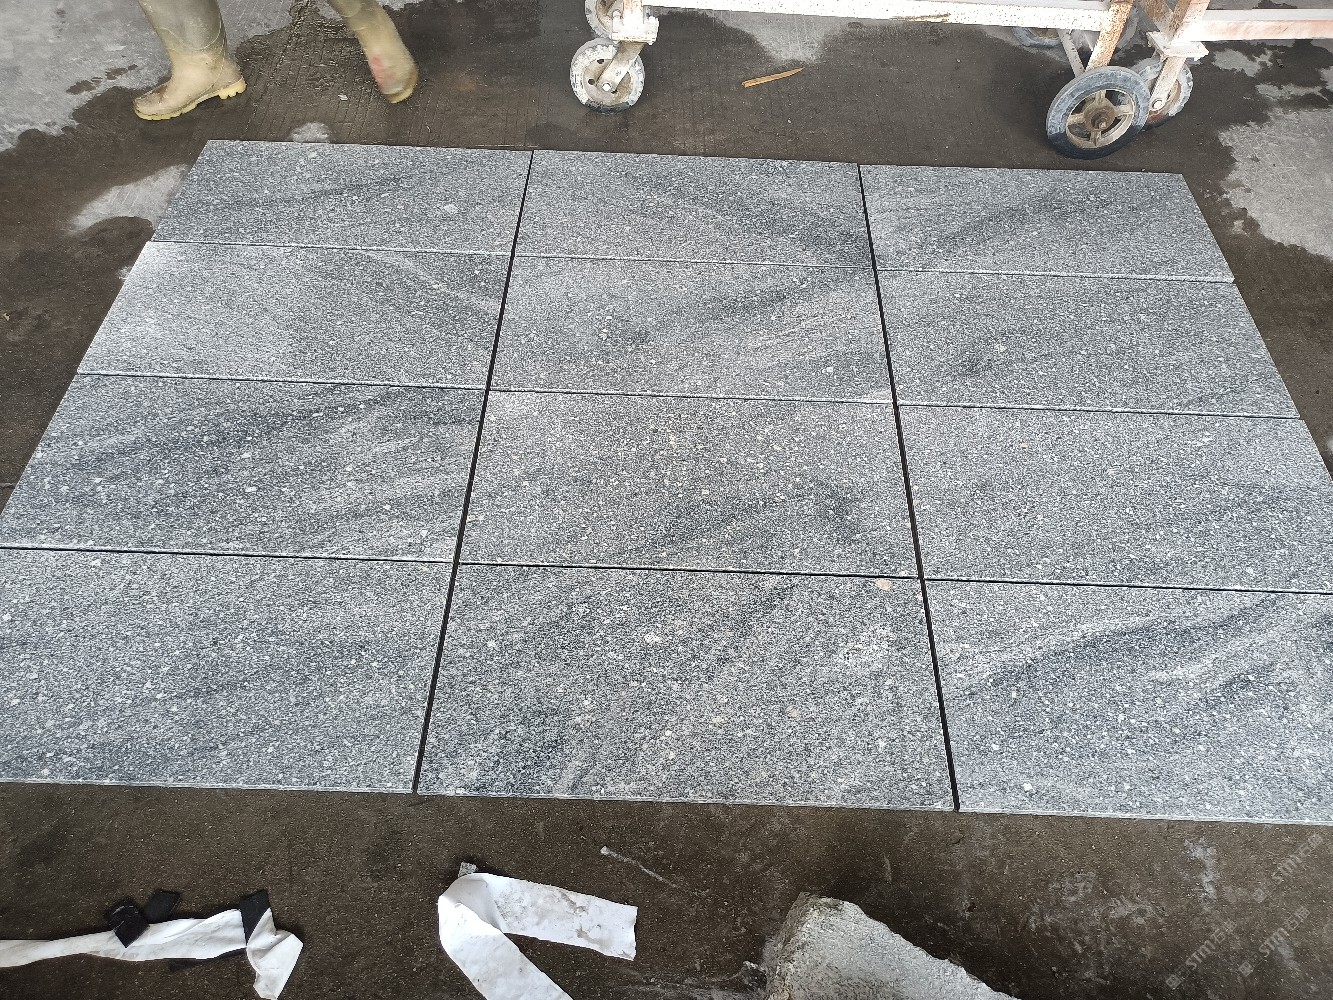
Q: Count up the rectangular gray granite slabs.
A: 12